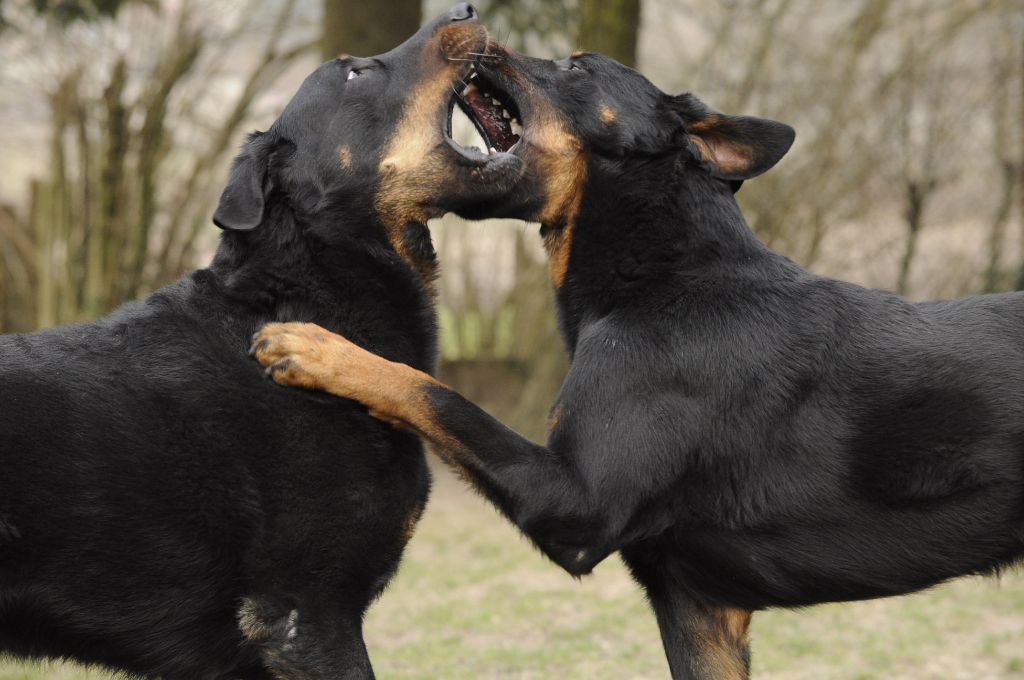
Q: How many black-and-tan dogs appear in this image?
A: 2